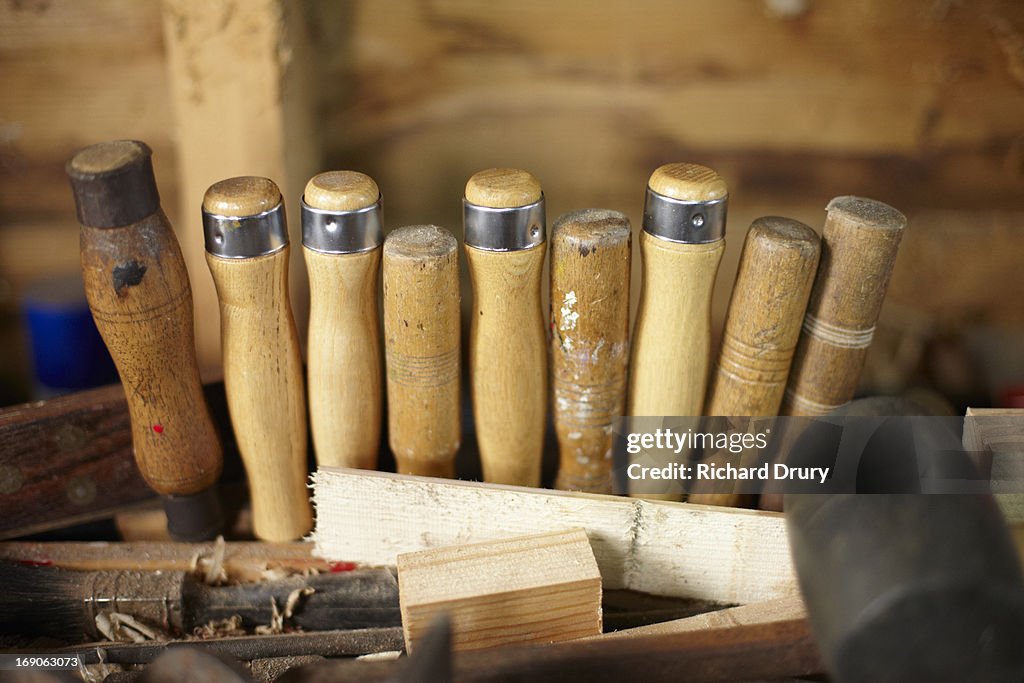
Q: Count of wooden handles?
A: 9